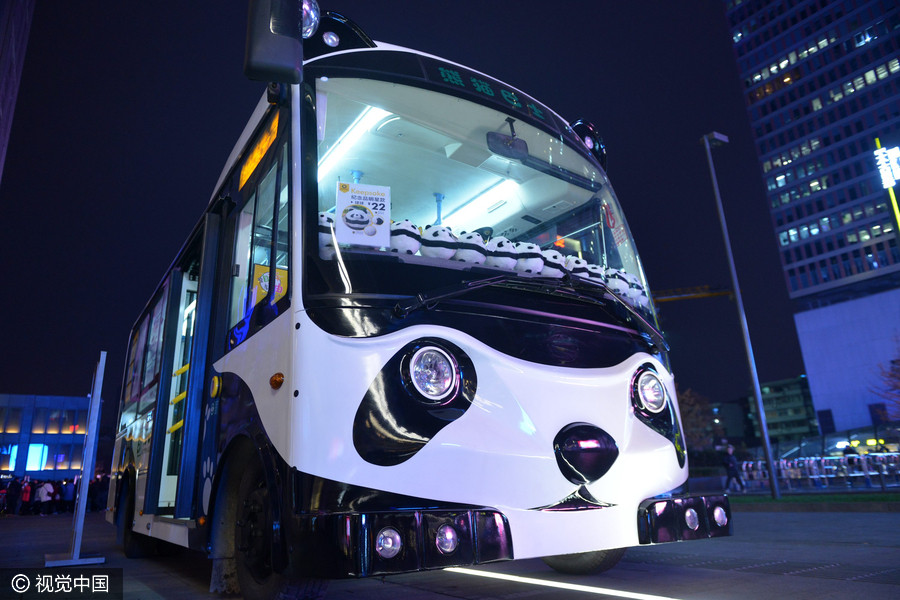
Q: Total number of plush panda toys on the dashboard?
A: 12